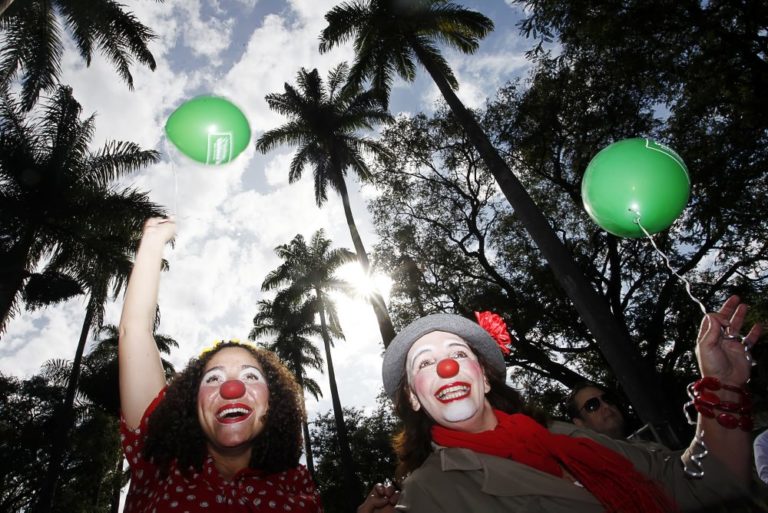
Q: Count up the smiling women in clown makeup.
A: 2